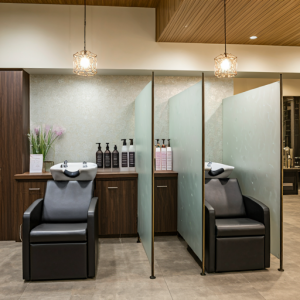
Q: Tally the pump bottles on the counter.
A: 8